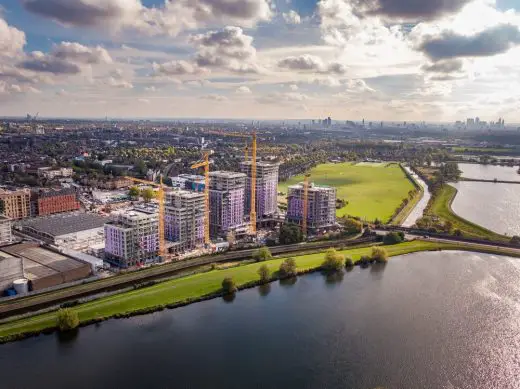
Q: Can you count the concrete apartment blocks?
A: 5